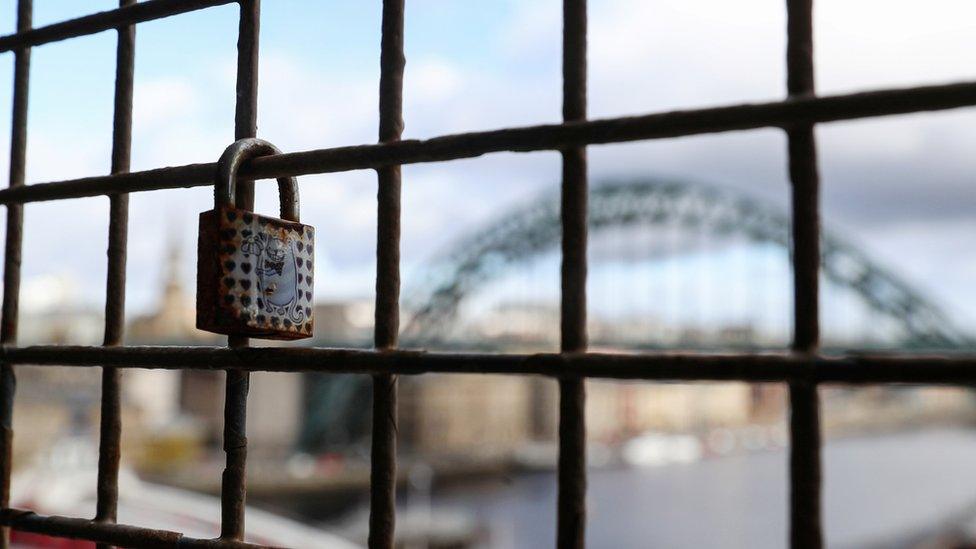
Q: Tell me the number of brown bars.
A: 10